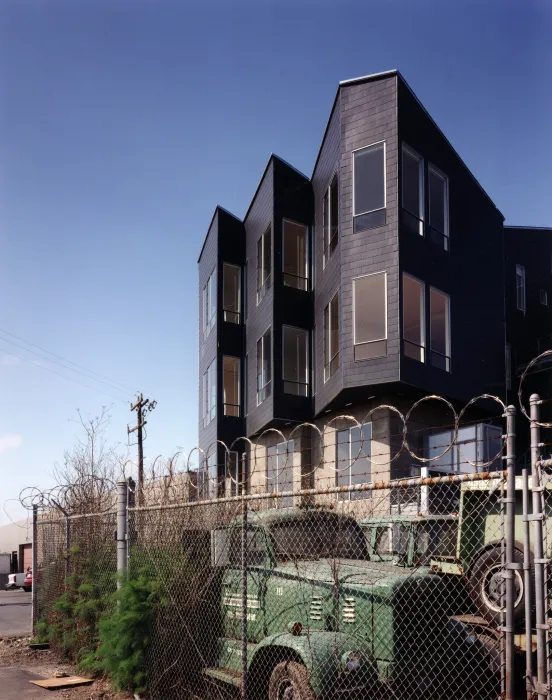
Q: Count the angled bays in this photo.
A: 3